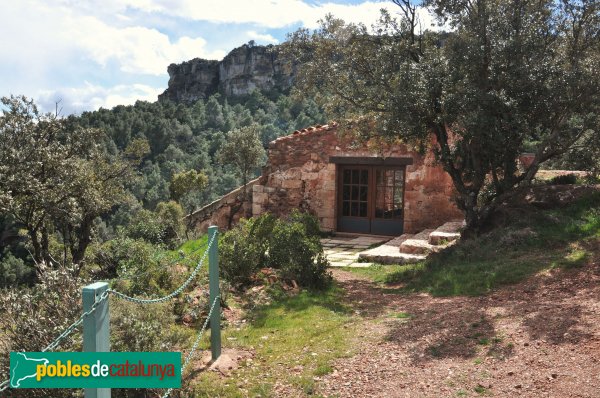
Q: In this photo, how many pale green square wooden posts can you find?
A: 2